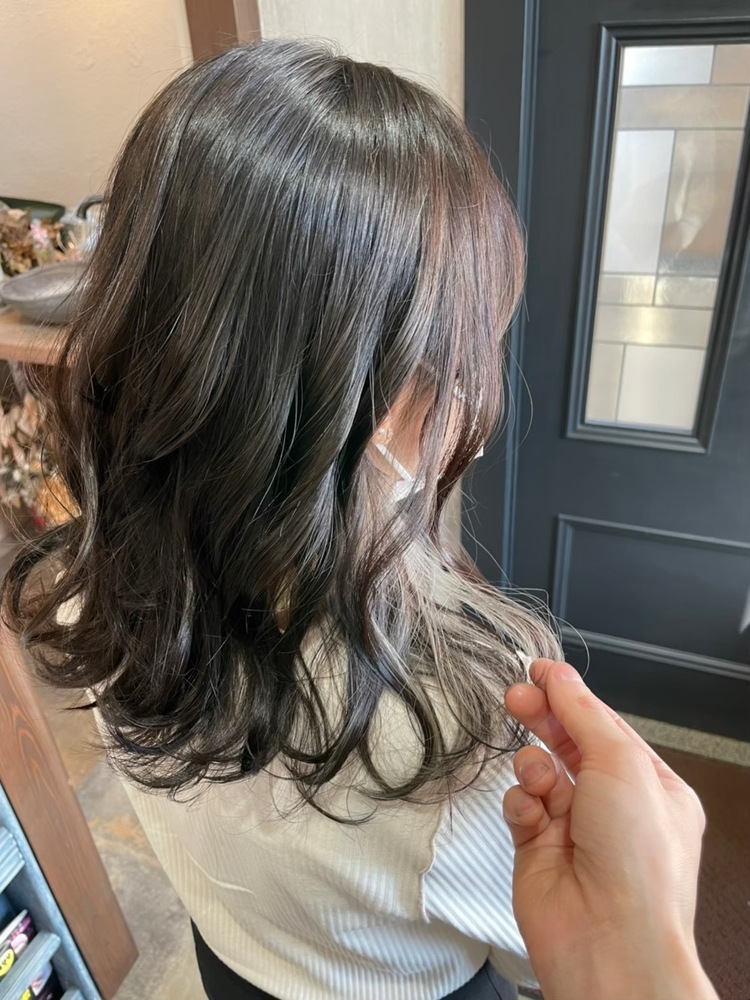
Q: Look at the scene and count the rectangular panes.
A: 10